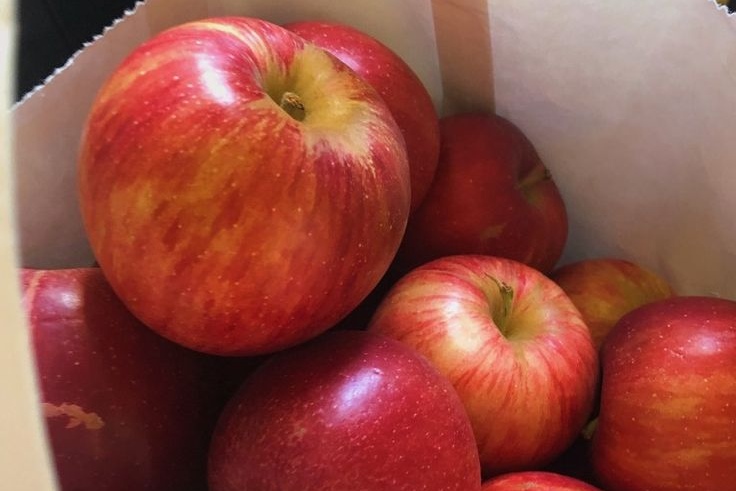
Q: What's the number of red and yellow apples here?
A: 9